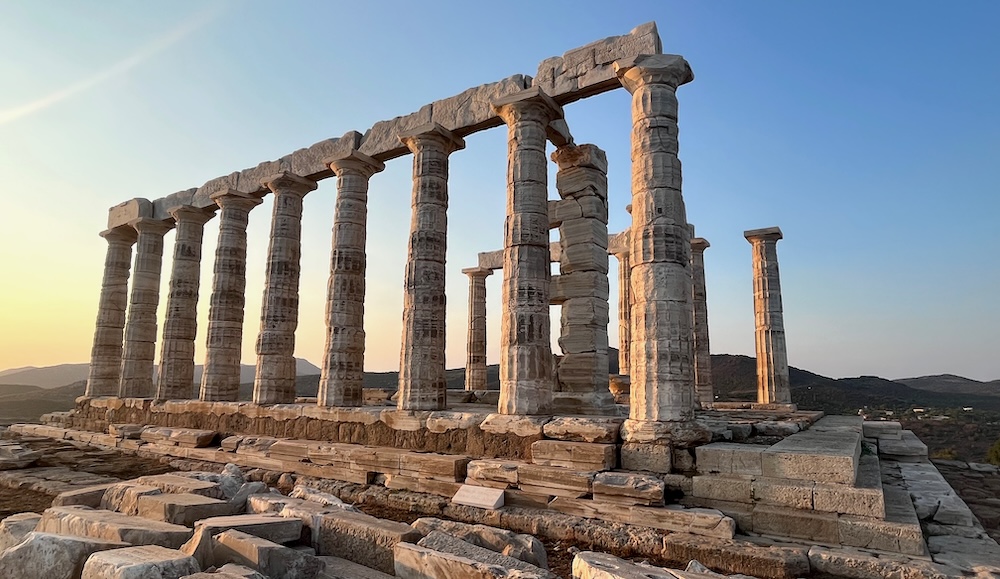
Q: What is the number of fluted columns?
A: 13